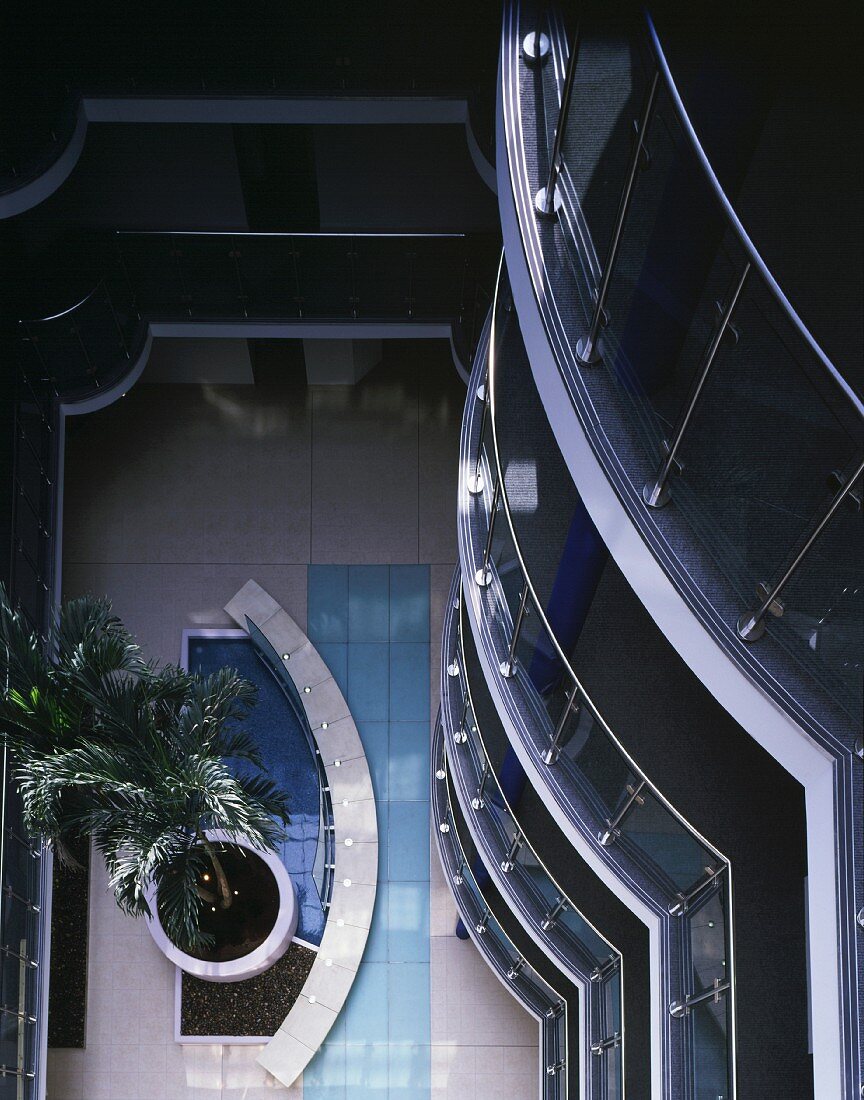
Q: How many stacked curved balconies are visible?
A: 4